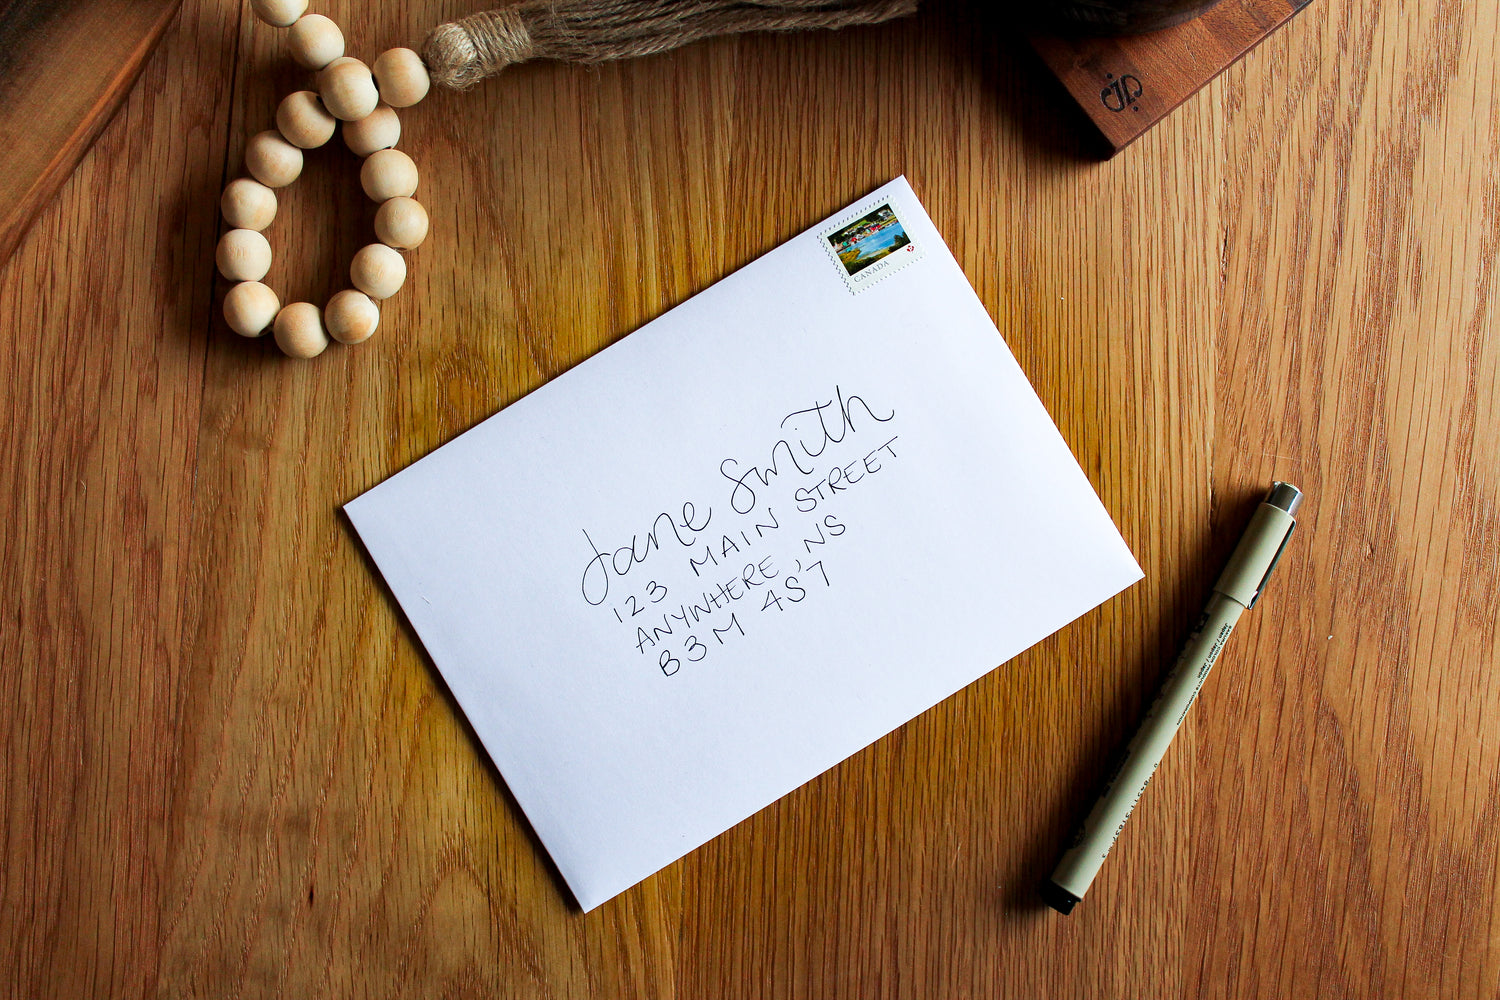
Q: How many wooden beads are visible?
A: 15